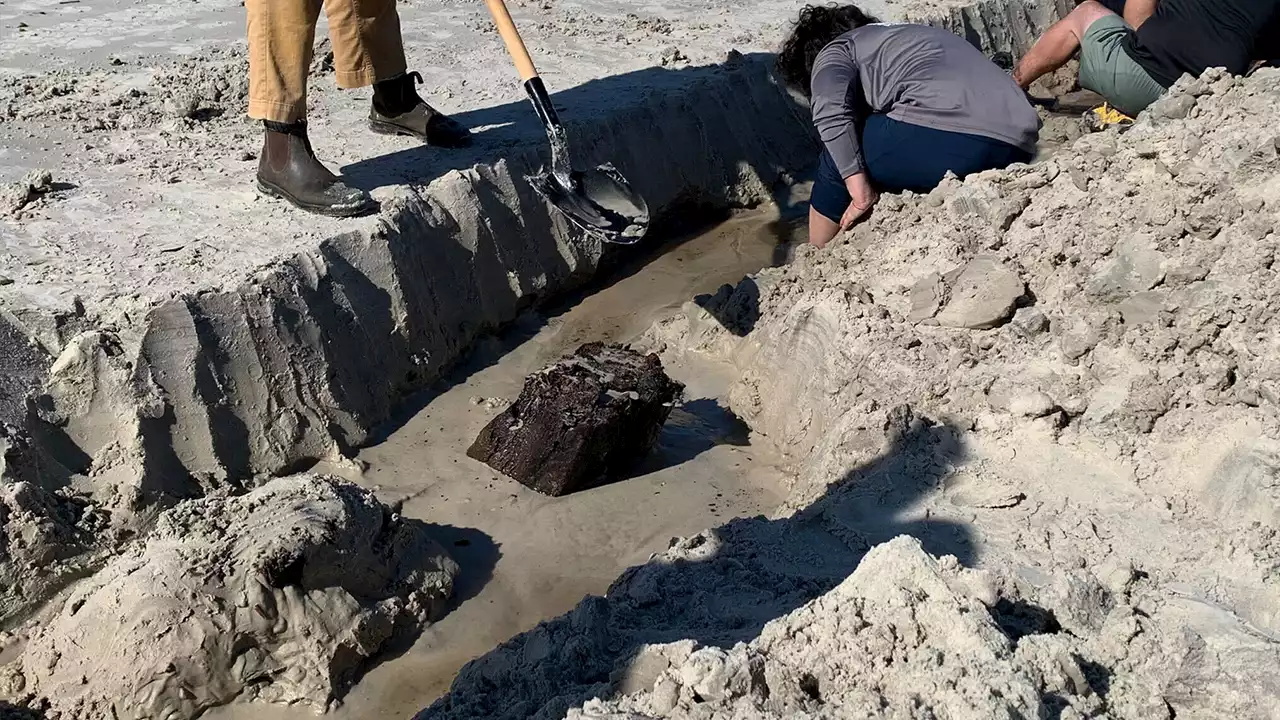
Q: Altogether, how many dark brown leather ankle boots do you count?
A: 2